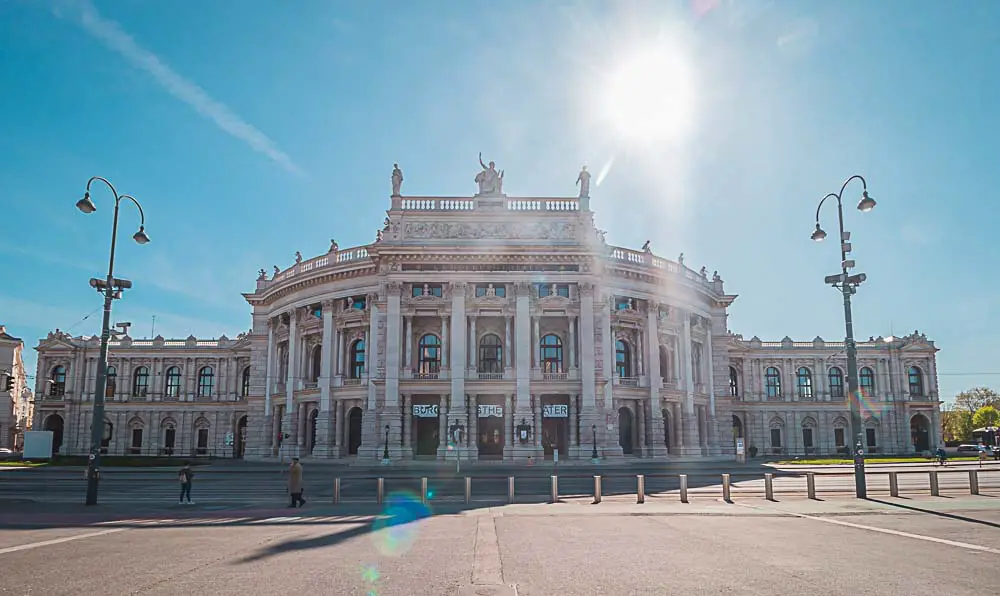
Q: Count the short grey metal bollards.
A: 15